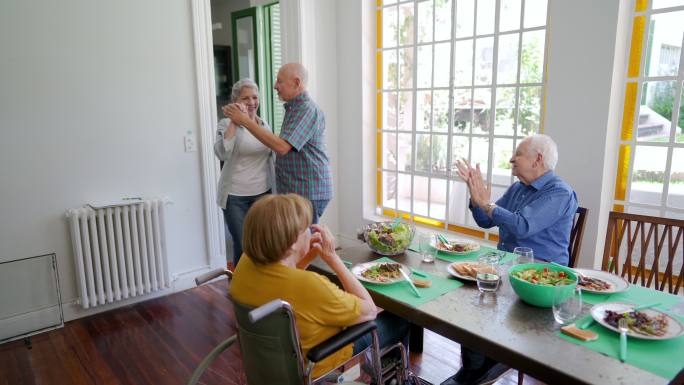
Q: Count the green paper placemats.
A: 4